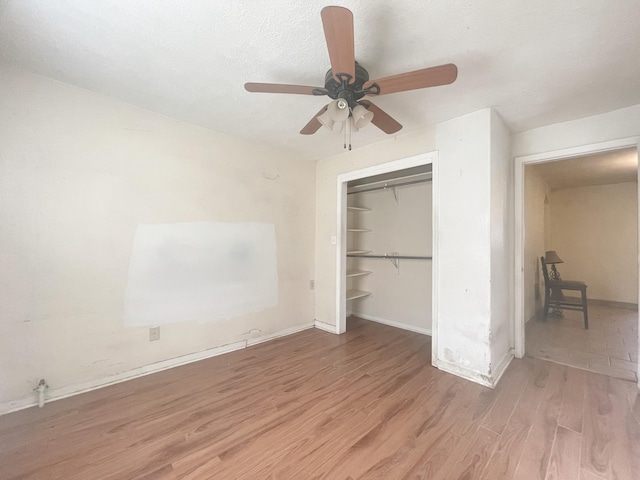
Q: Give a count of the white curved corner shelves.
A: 5